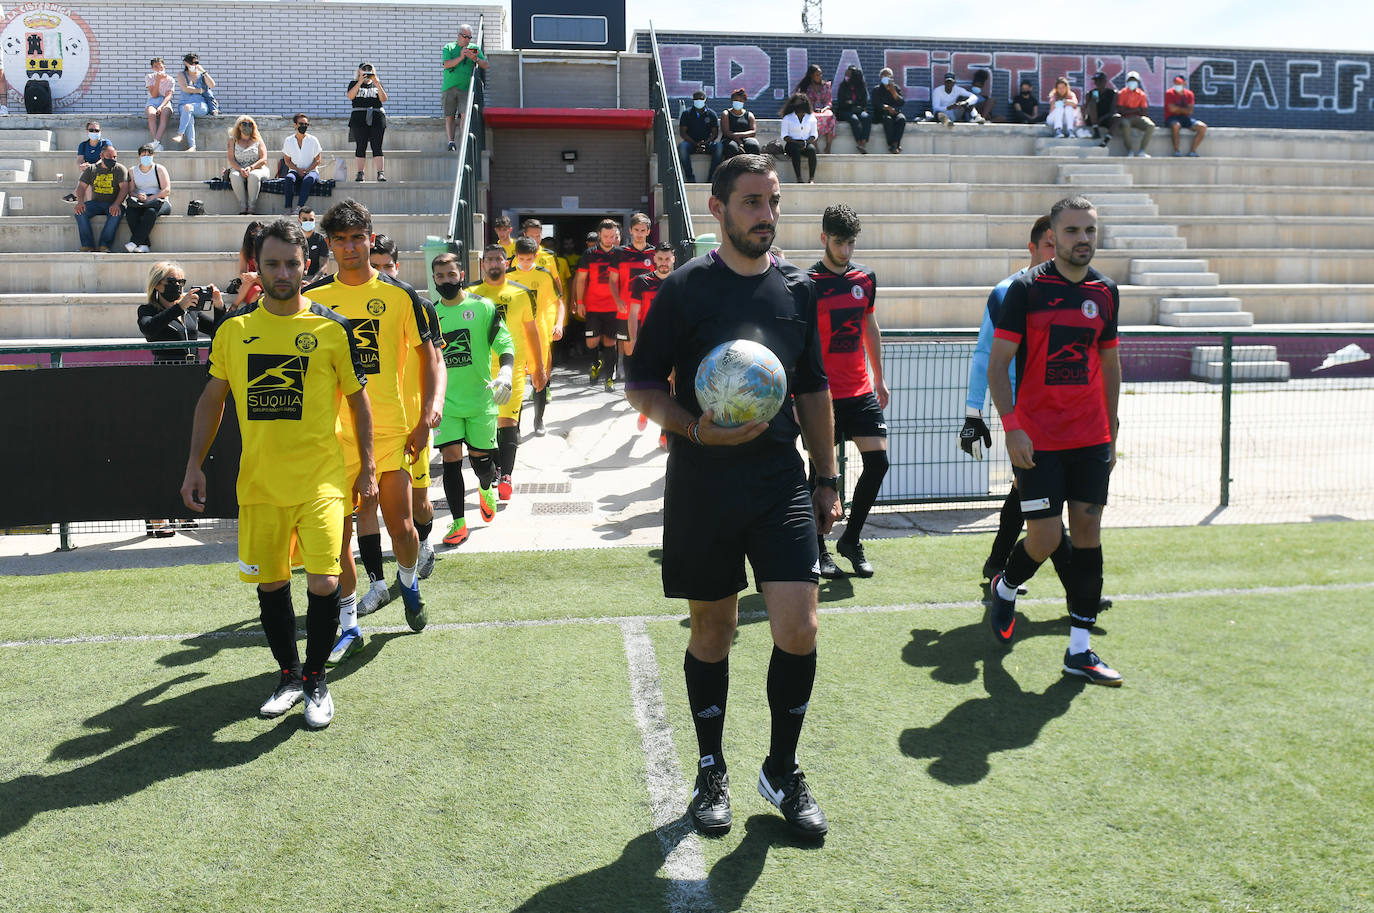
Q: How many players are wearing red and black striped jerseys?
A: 5